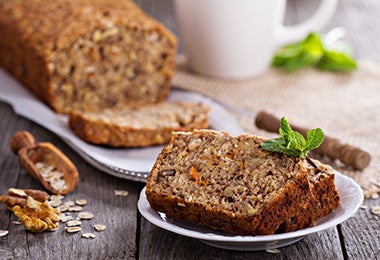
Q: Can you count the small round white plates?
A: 1